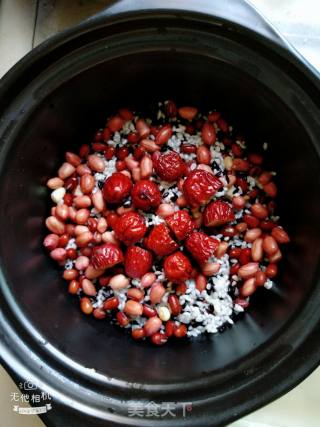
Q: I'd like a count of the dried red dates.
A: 12